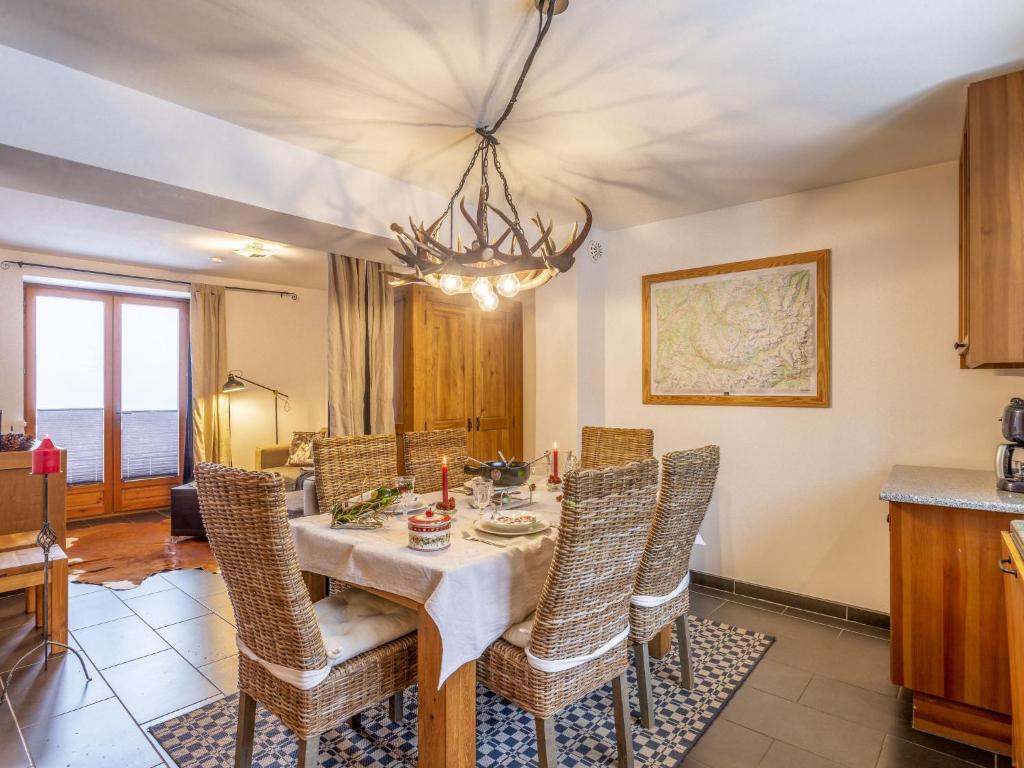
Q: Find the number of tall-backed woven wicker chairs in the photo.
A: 6